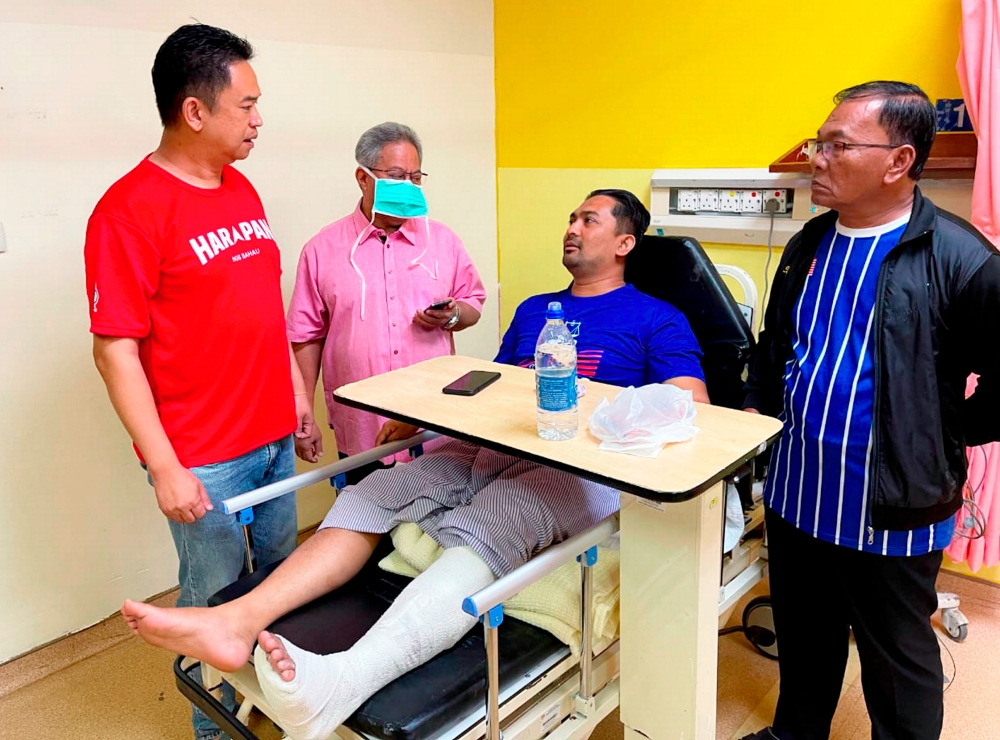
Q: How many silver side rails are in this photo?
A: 2